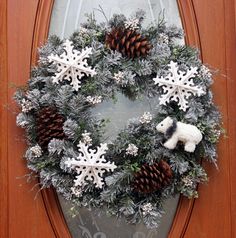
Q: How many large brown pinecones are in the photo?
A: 3